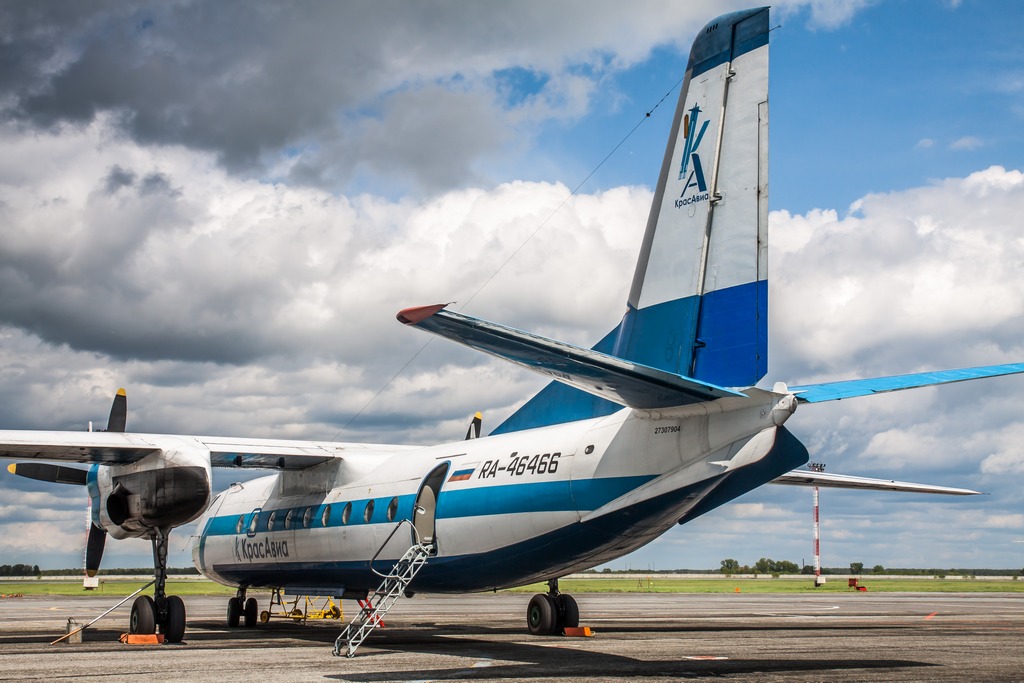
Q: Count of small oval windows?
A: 9